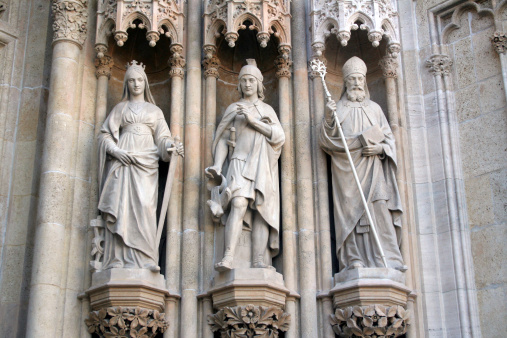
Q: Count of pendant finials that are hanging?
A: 12